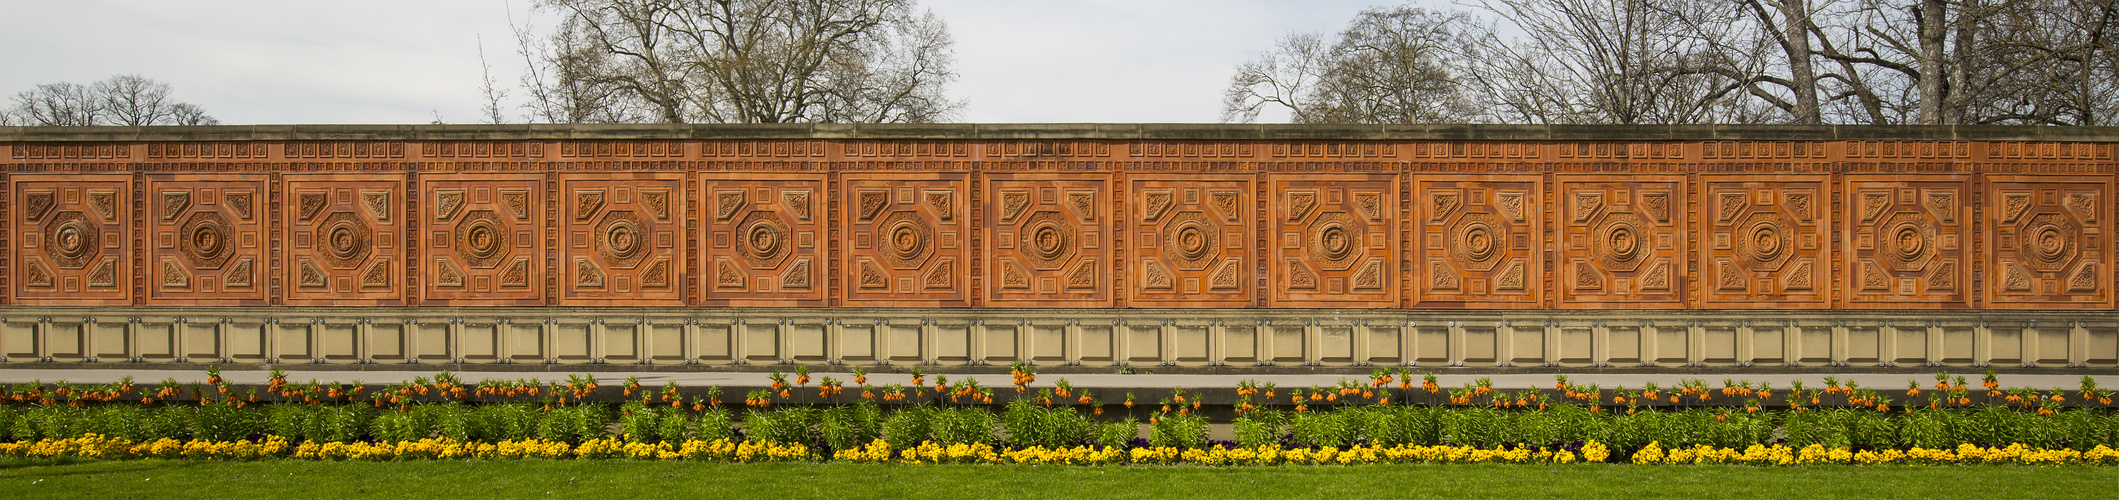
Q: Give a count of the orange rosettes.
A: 15